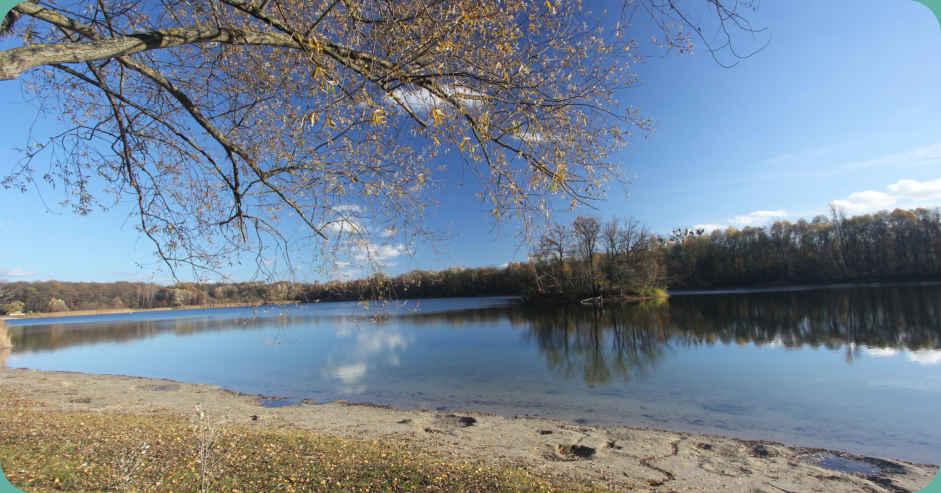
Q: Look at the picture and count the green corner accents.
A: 4